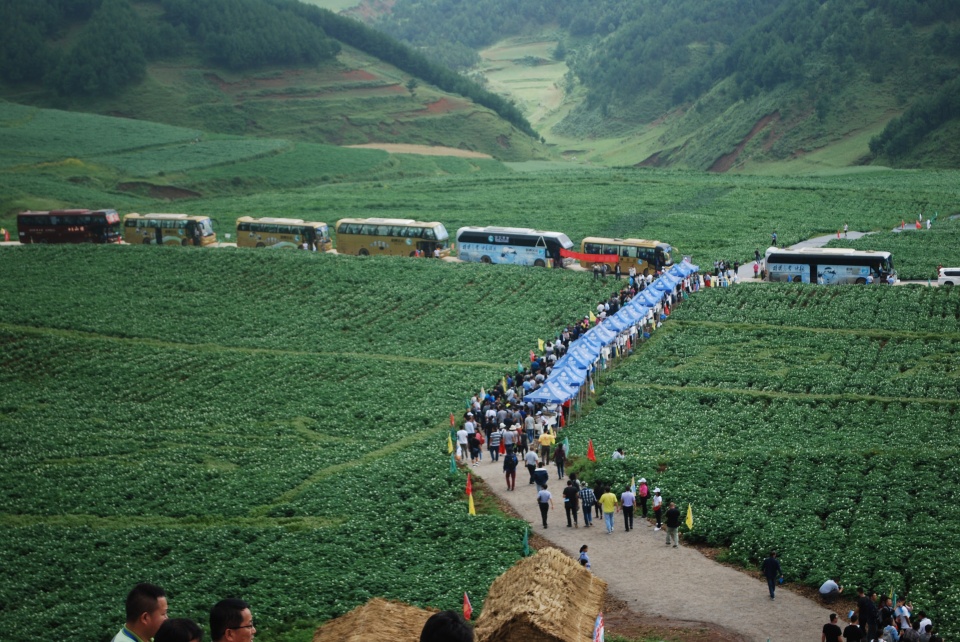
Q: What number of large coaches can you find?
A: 7